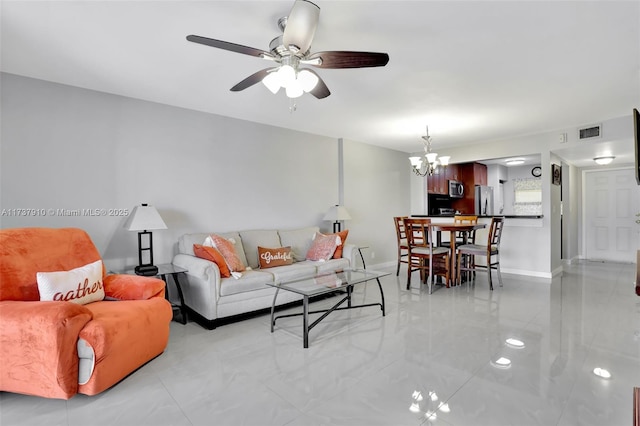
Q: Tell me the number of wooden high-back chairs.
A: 4